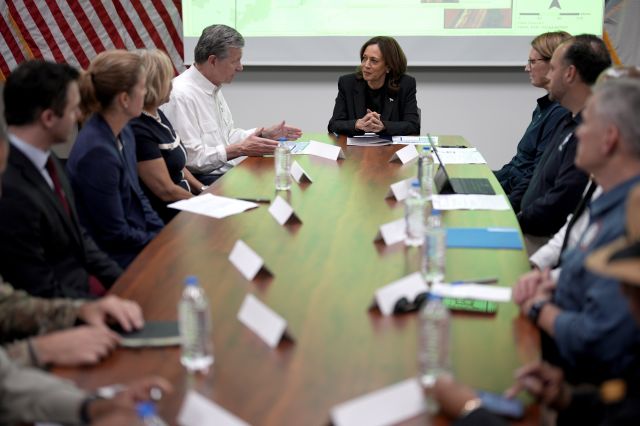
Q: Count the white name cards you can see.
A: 11